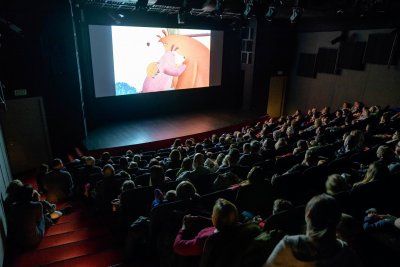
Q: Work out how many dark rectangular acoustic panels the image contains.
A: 4